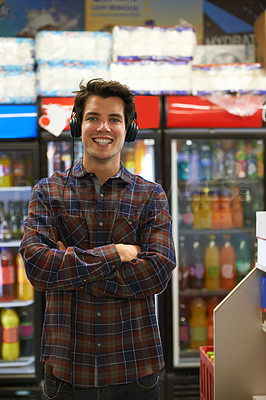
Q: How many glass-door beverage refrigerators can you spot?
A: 3